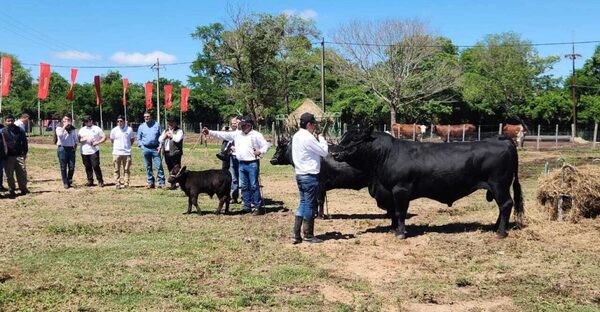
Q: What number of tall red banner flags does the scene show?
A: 8